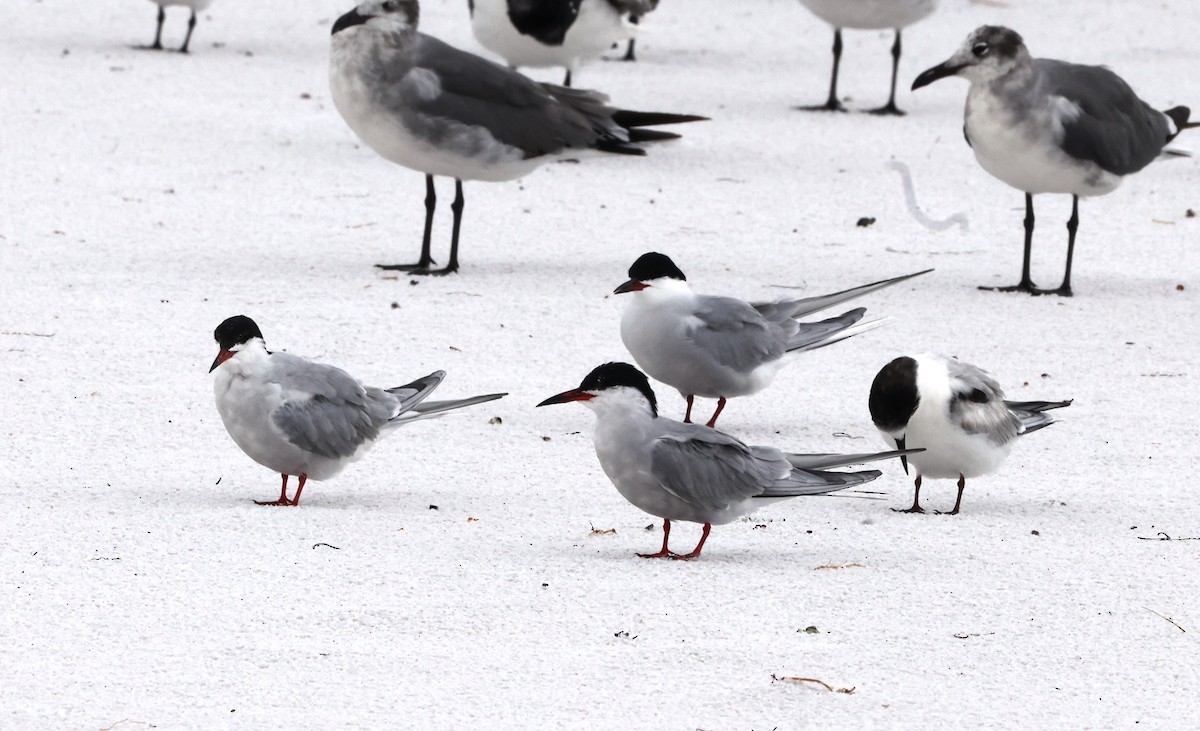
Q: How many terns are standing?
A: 4